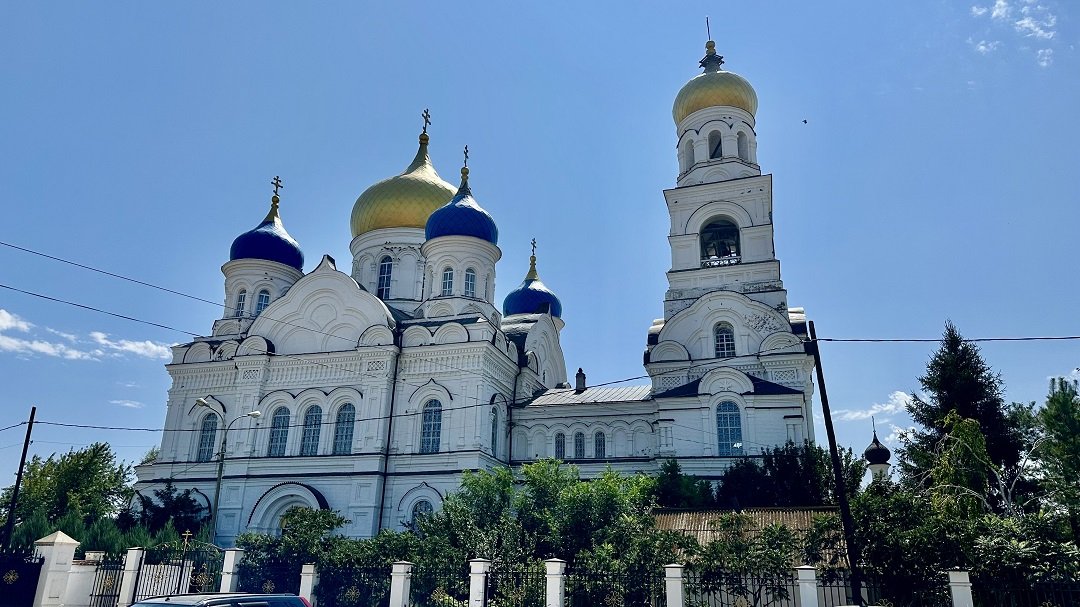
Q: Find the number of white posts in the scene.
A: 10